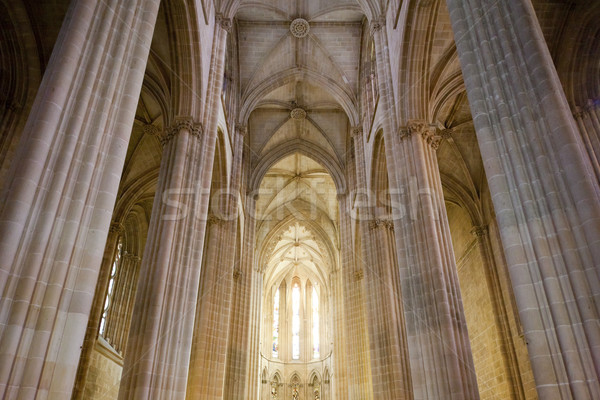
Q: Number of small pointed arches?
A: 5